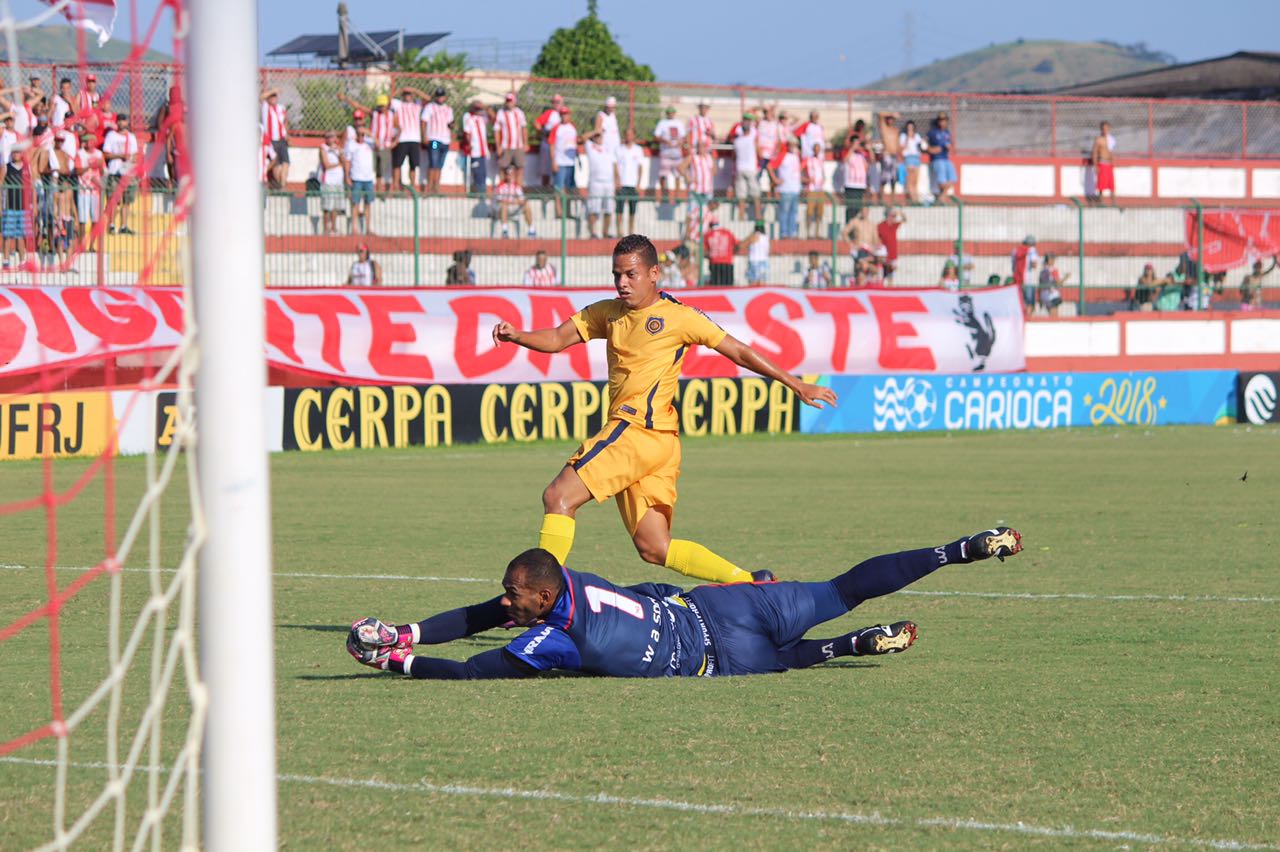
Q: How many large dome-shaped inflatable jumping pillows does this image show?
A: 0